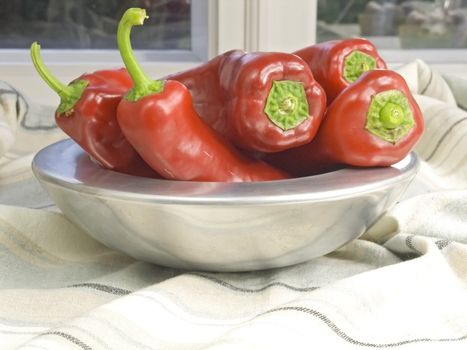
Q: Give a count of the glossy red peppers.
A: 5